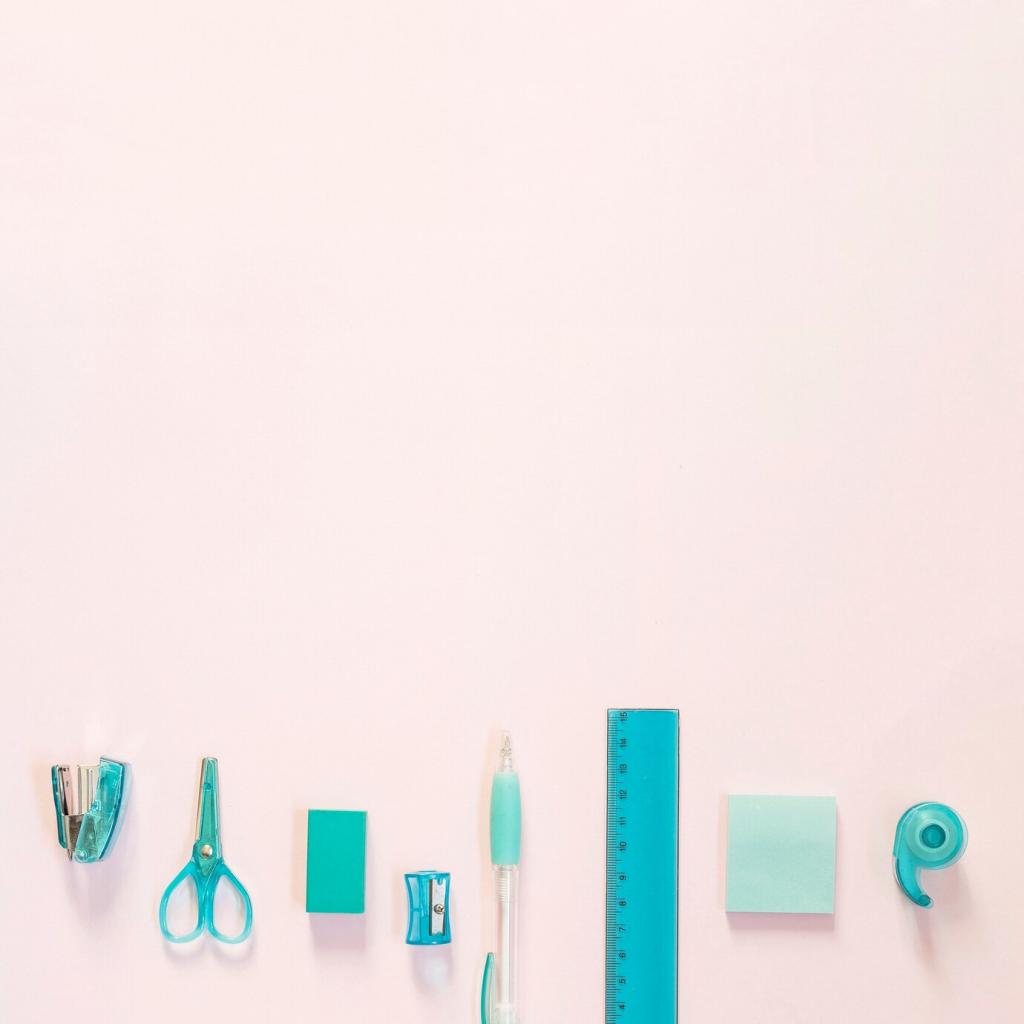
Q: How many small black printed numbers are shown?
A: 12